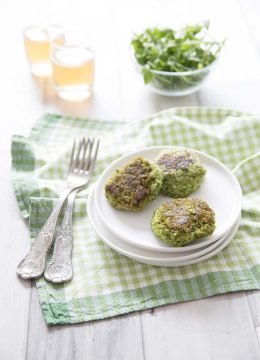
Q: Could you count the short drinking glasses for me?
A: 2